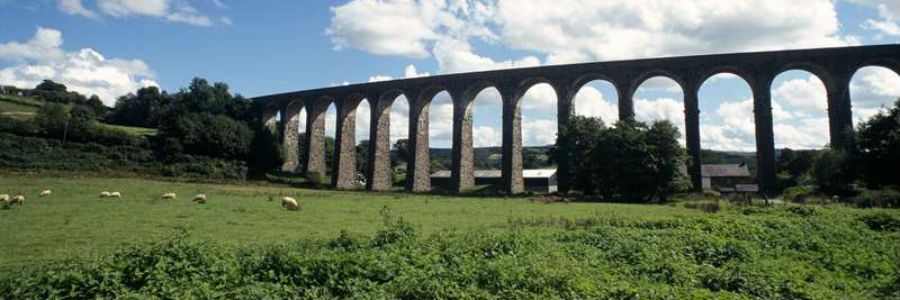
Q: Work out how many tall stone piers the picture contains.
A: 13